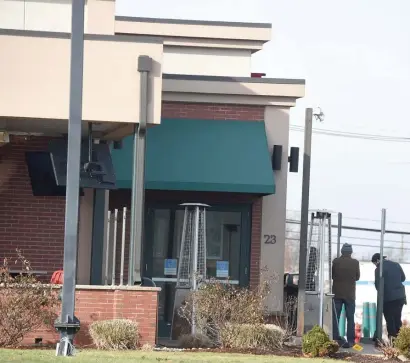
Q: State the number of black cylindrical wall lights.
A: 2